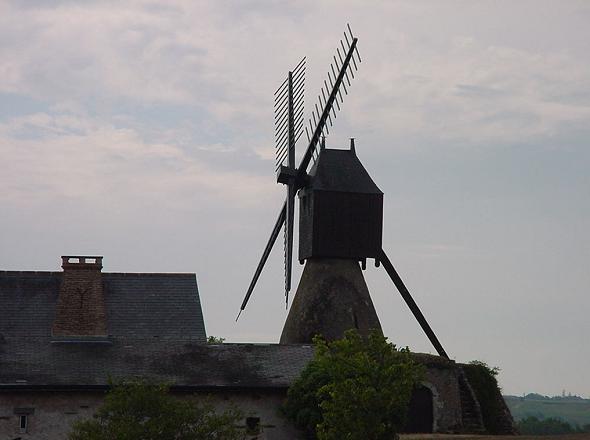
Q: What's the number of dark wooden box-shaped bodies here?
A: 1